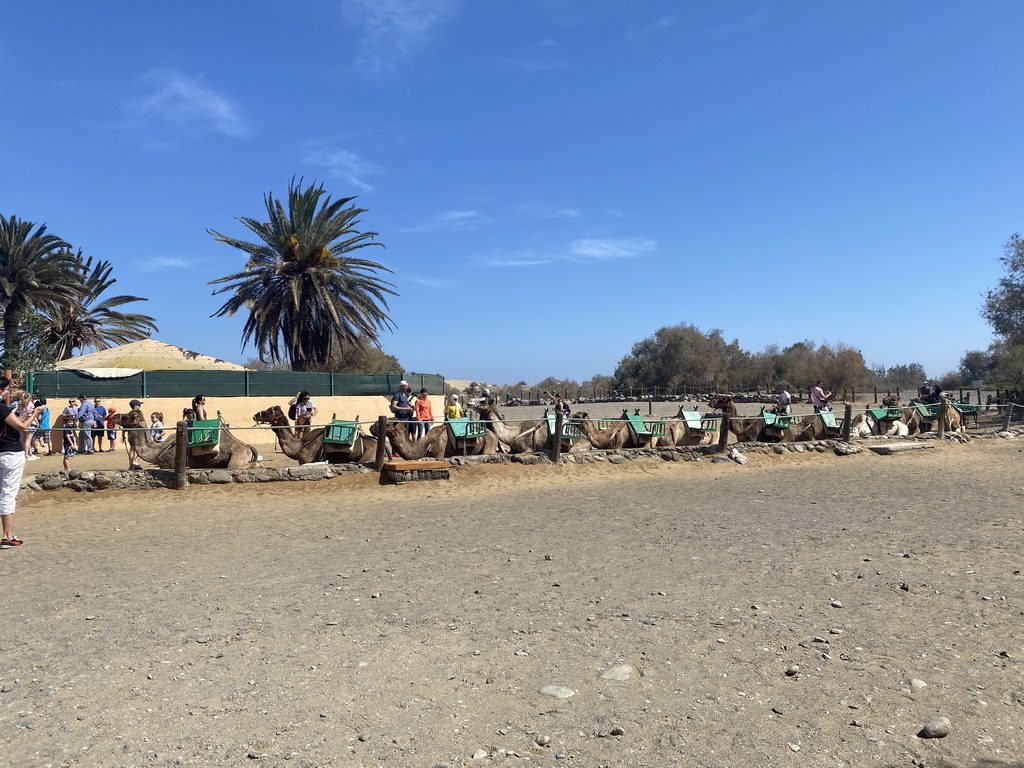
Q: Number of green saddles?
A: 11